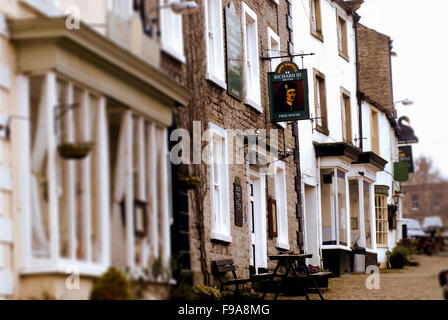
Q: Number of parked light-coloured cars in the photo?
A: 2